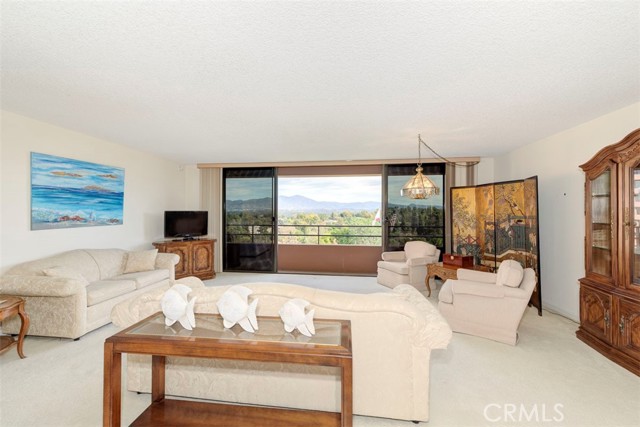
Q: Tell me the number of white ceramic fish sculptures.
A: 3